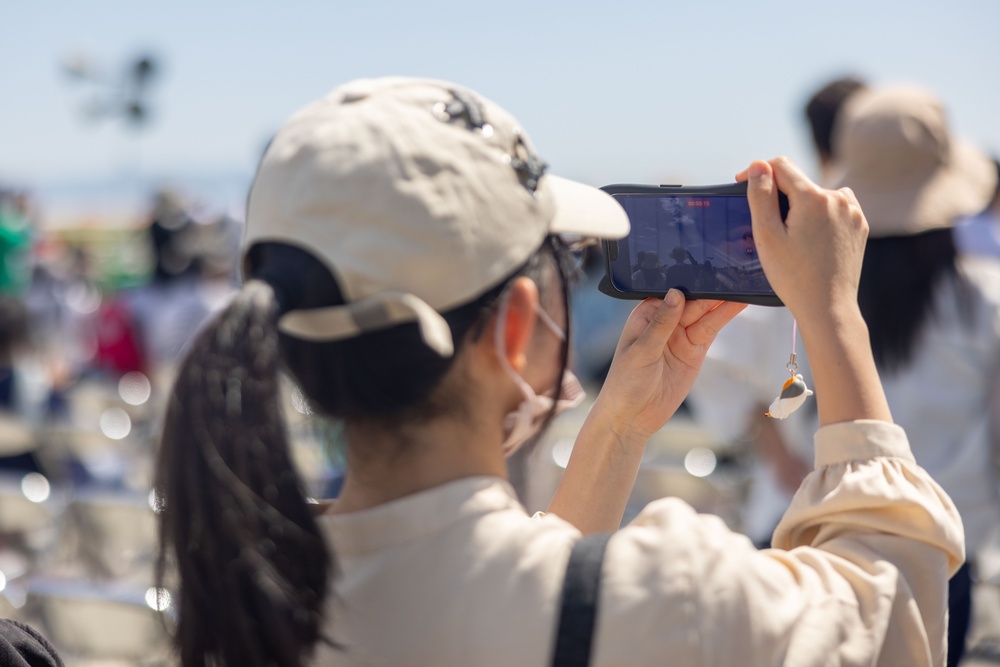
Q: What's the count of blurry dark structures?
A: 1